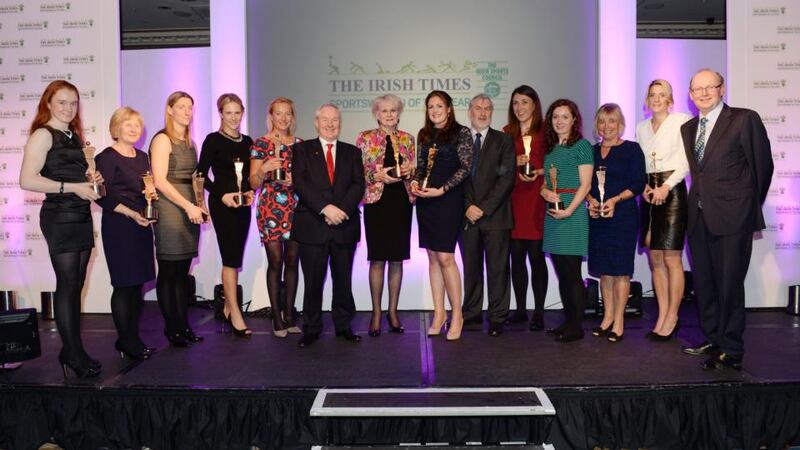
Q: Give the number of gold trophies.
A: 11